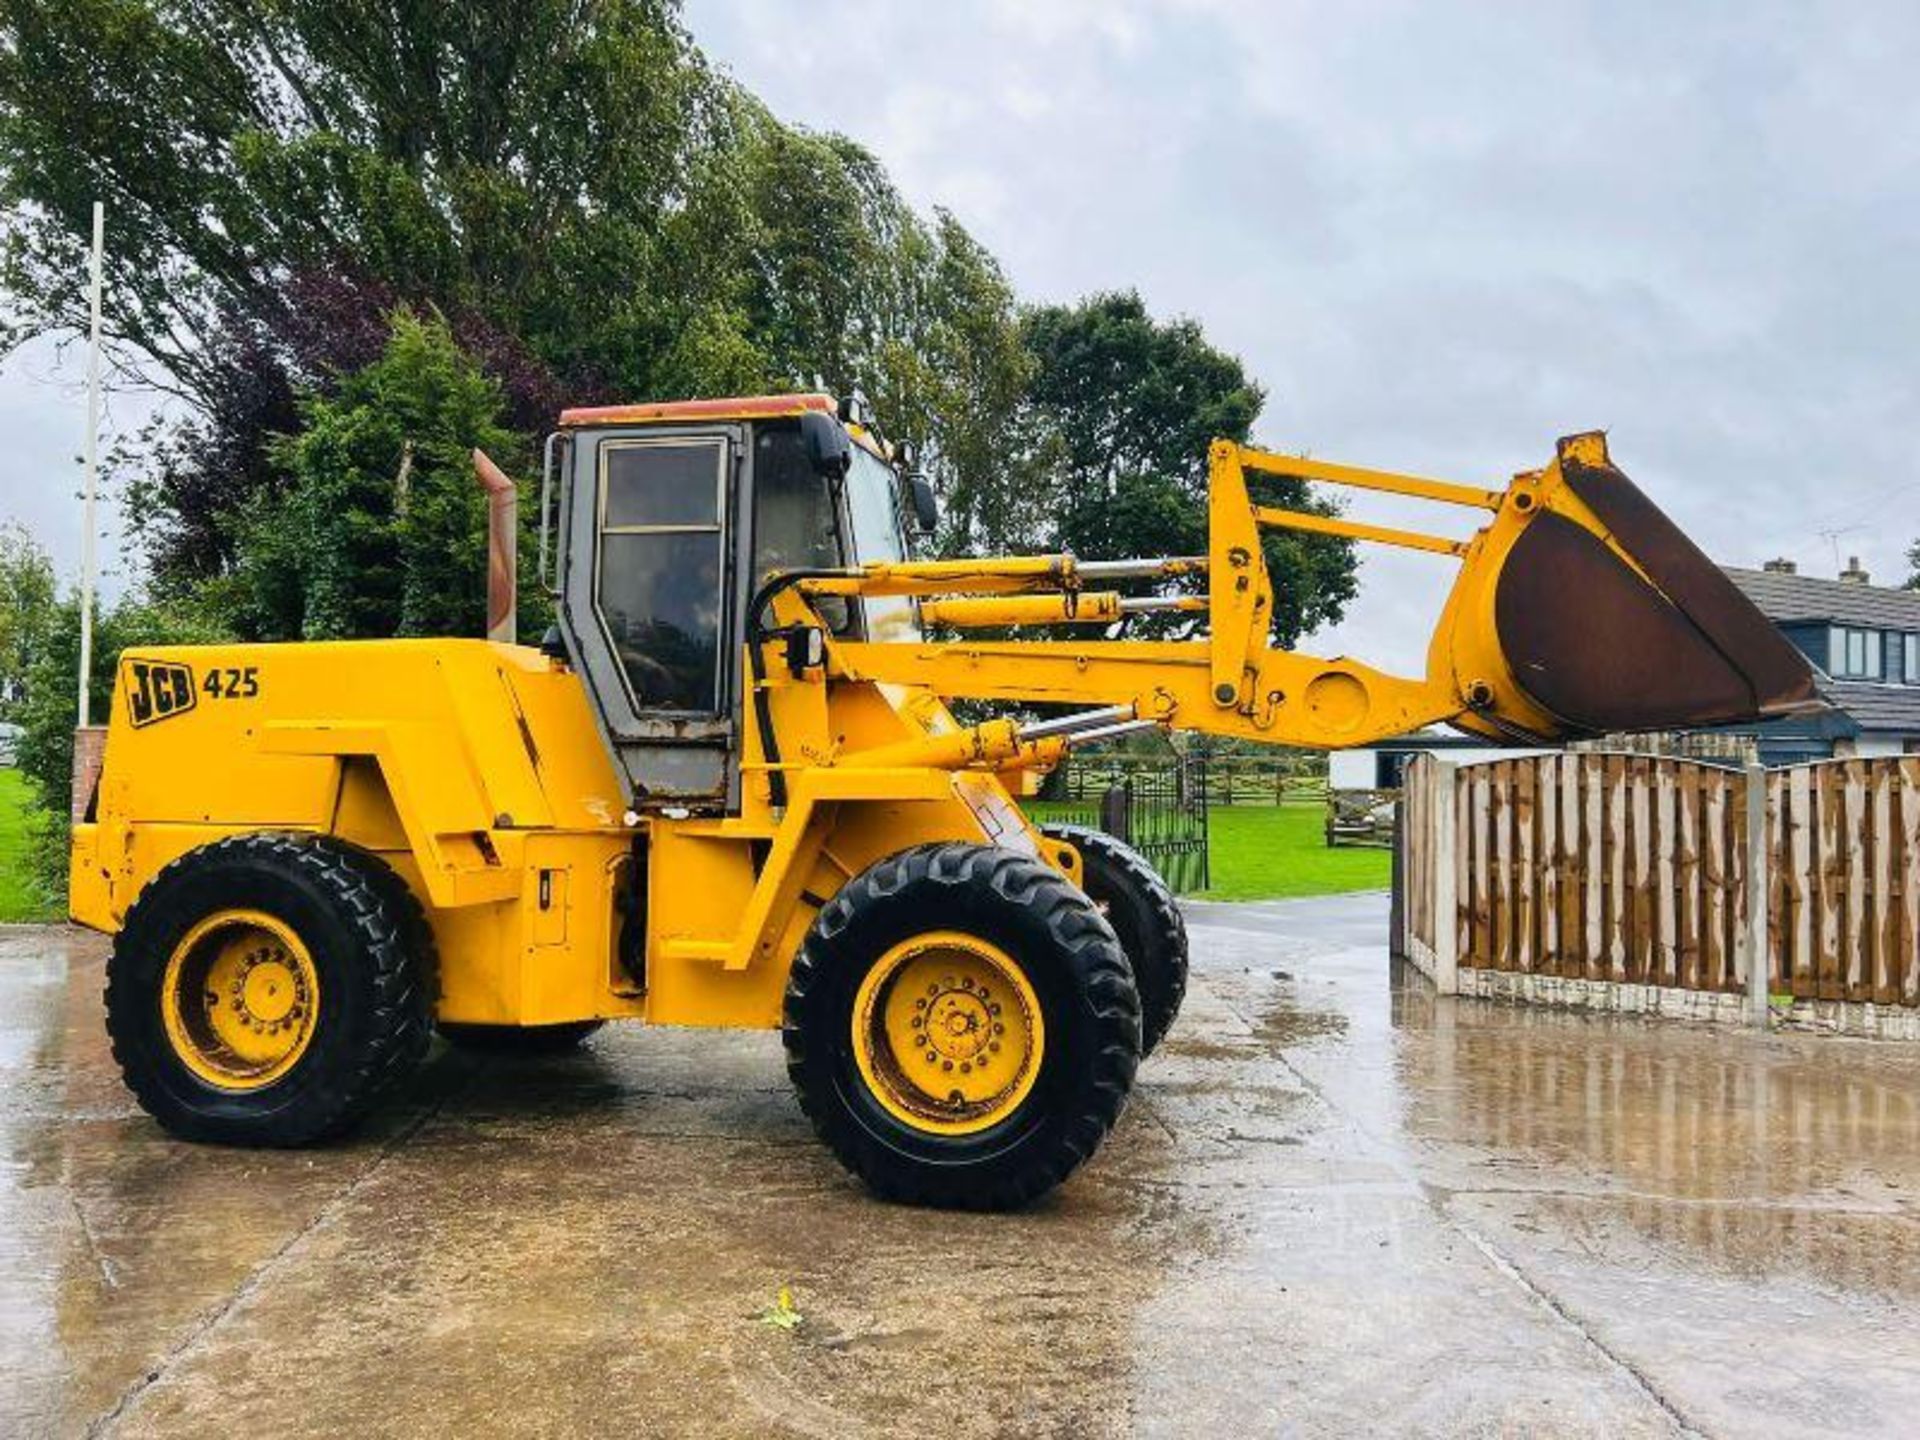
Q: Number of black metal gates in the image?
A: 1